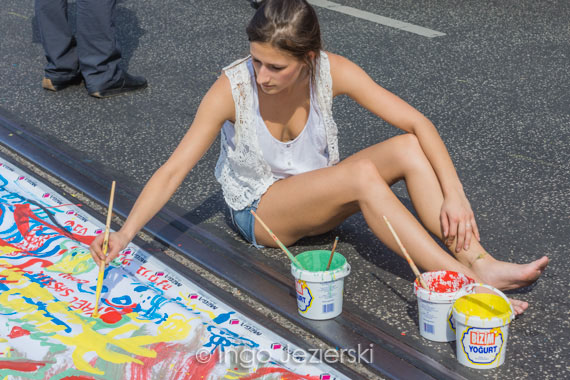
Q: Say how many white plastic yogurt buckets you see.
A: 3